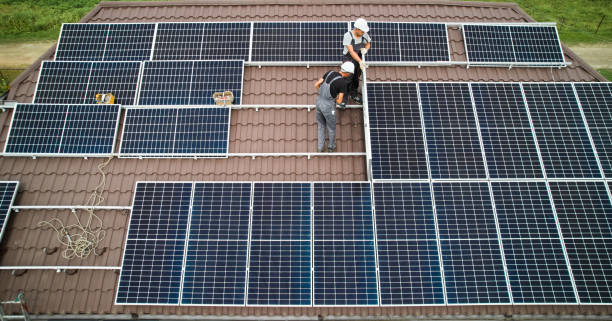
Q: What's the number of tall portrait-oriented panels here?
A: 13